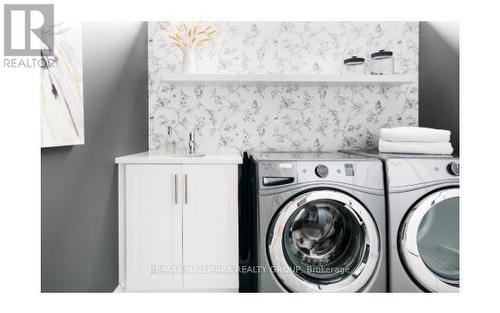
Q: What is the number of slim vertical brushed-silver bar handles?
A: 2